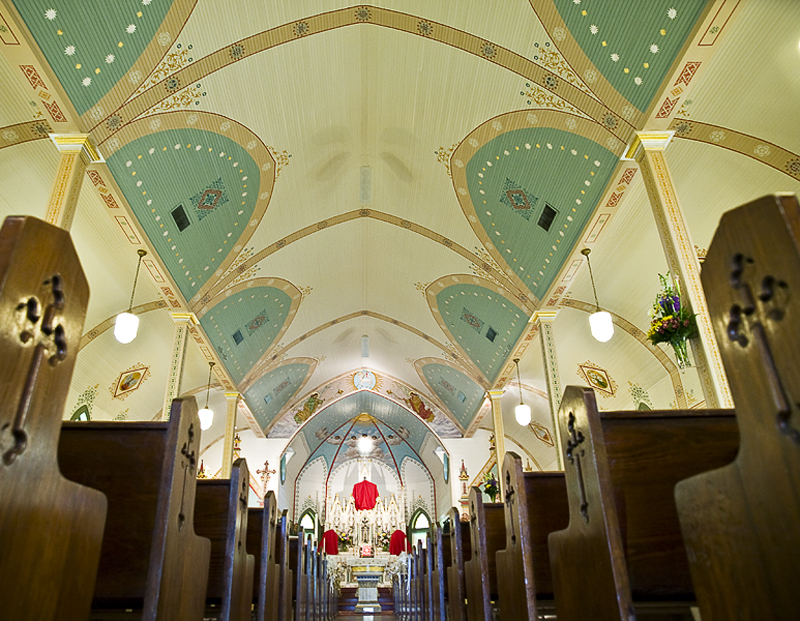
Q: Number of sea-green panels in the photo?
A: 8